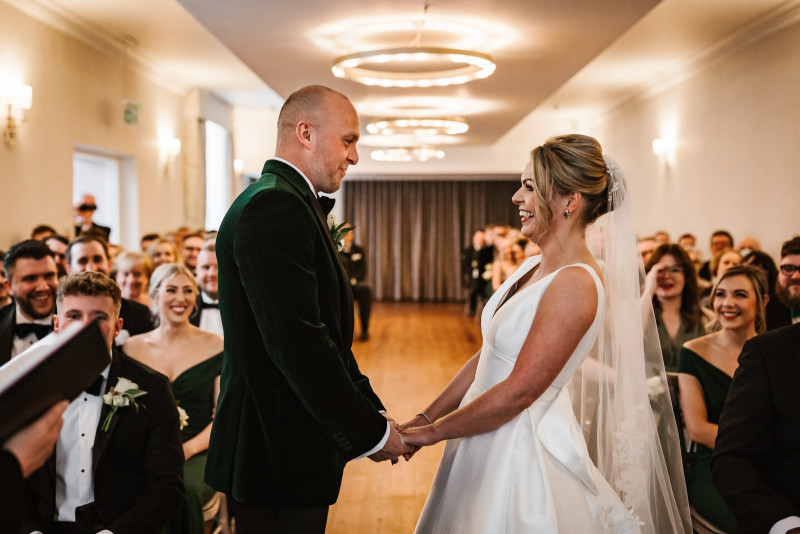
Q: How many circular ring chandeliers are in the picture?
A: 3